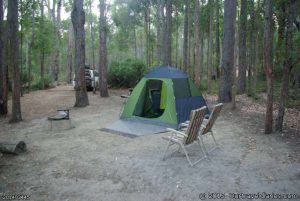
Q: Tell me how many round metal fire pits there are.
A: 1